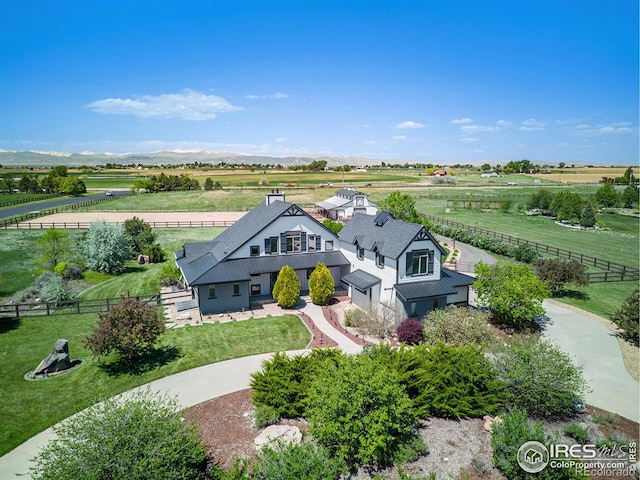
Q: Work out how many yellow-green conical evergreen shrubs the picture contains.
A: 2